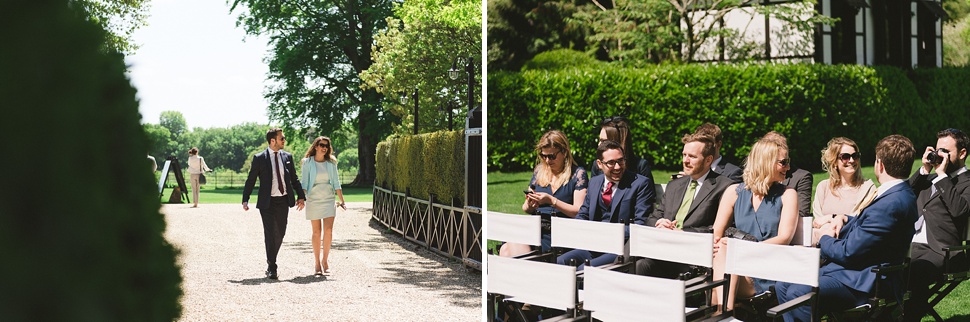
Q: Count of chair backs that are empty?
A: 6